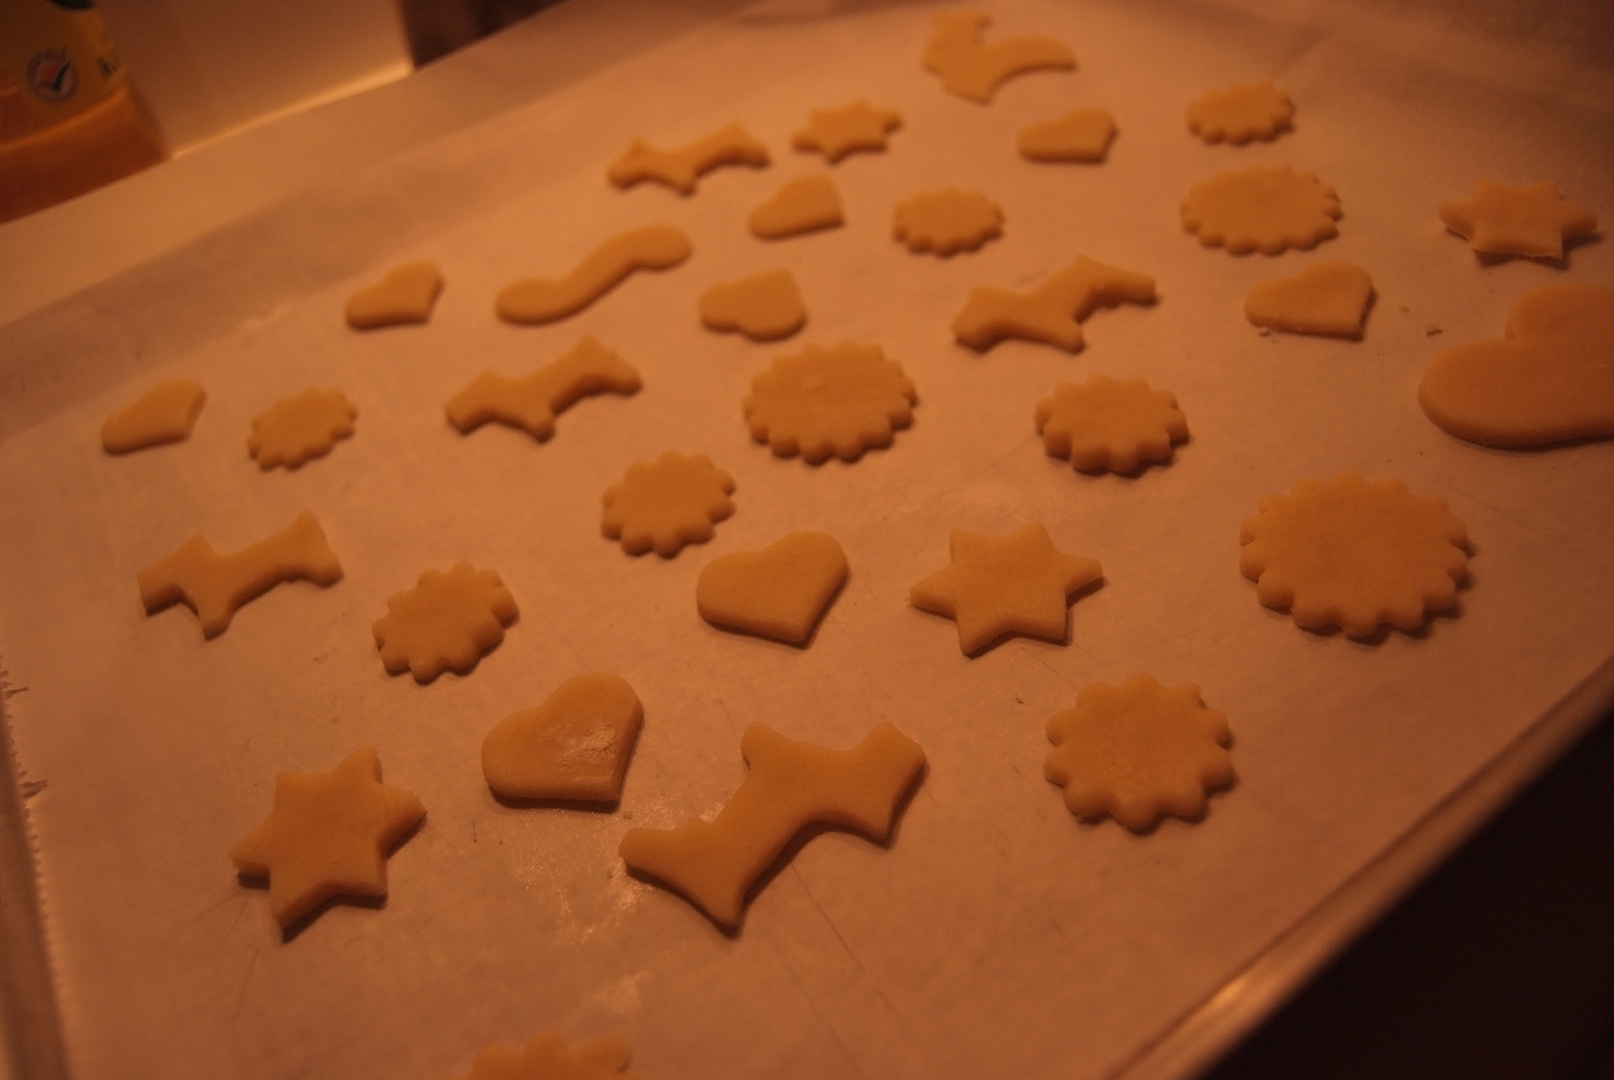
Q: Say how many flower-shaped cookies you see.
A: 11